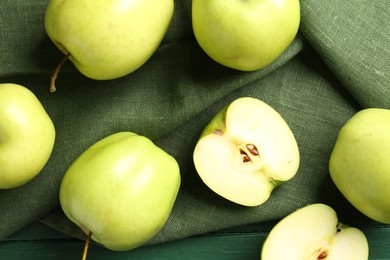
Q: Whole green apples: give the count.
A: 5